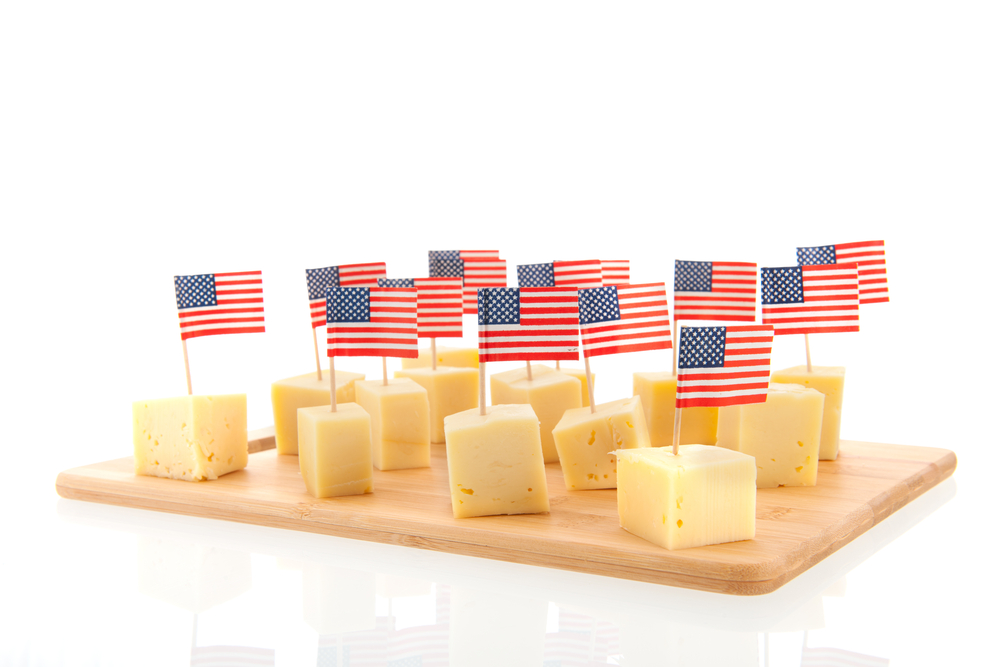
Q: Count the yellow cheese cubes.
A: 14